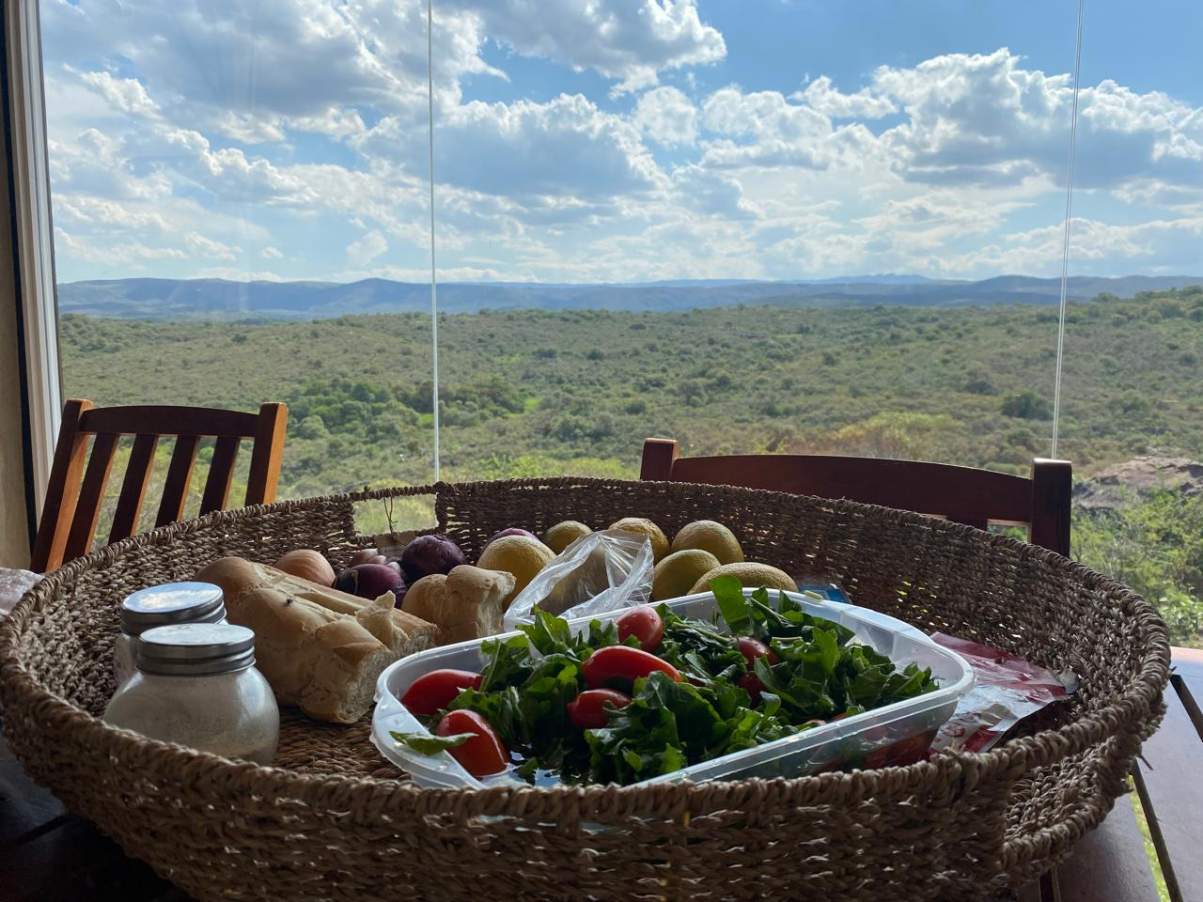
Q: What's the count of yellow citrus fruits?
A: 6